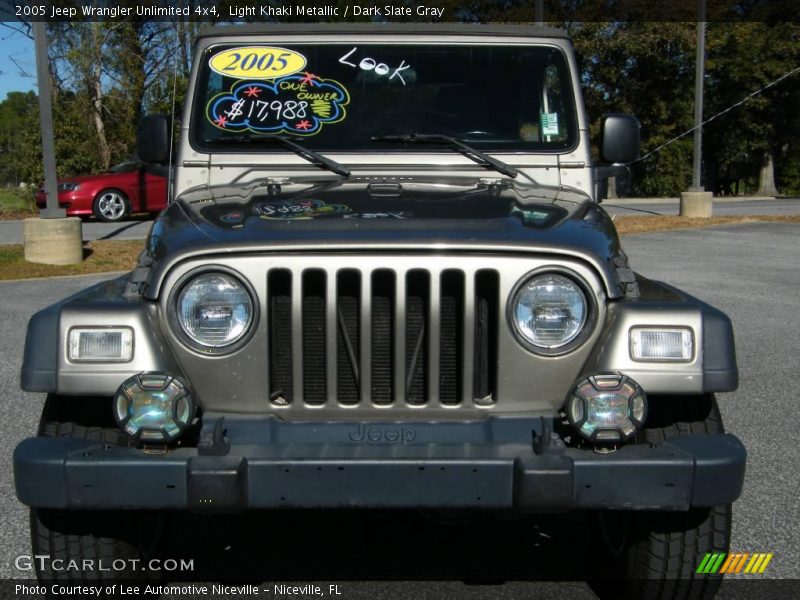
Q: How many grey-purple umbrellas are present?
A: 0